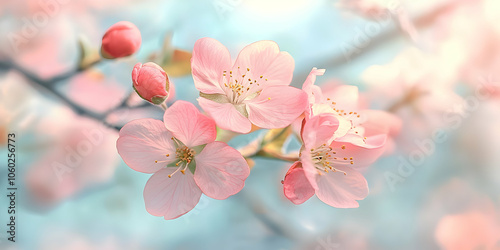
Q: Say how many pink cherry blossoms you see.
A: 4